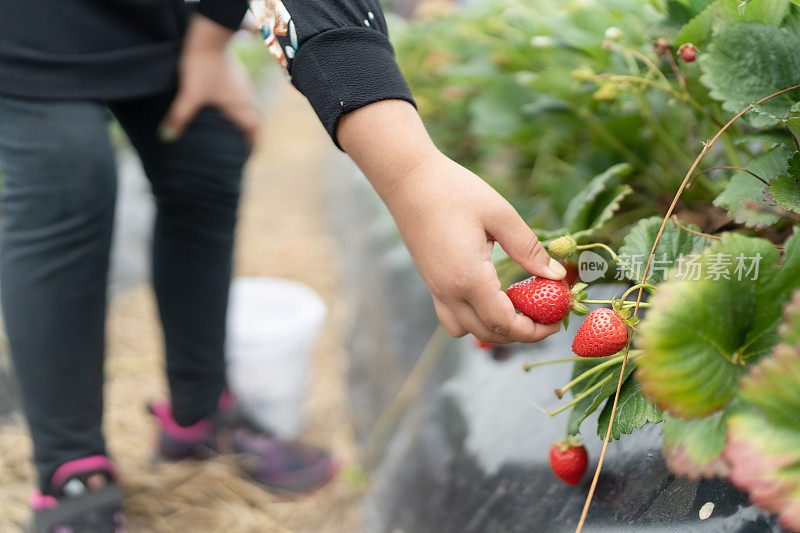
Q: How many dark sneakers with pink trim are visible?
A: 2